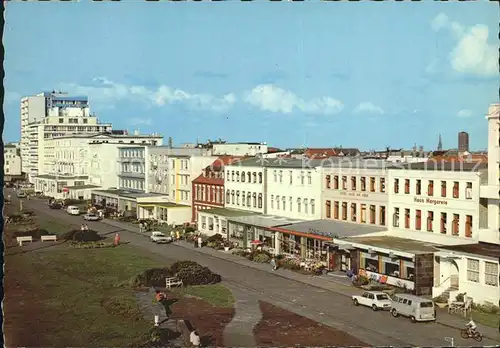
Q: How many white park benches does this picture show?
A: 3